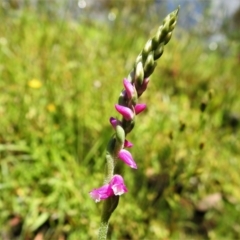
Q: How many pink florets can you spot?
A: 9